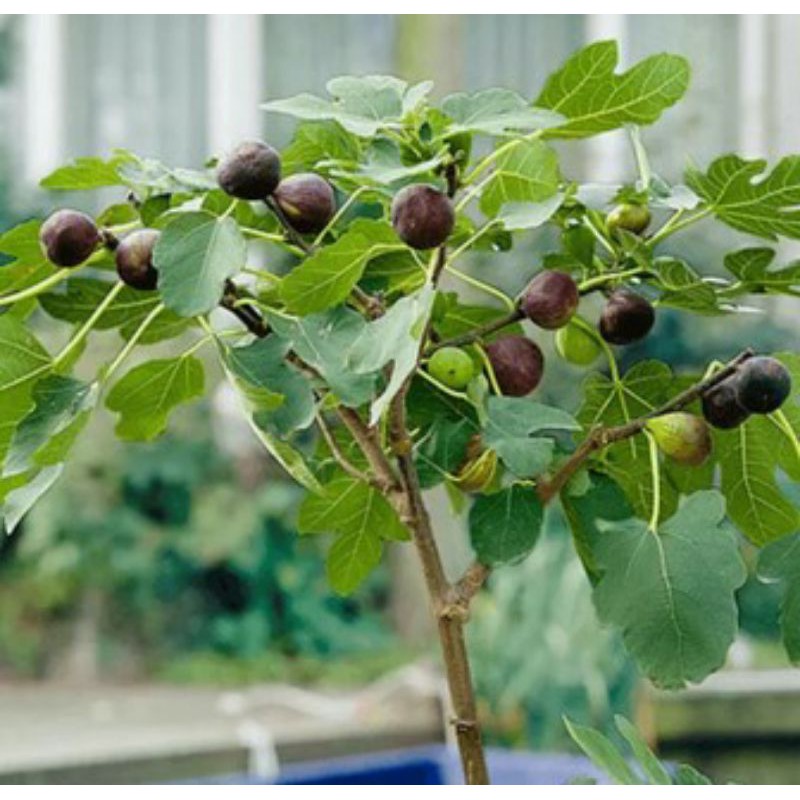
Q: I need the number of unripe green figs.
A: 4